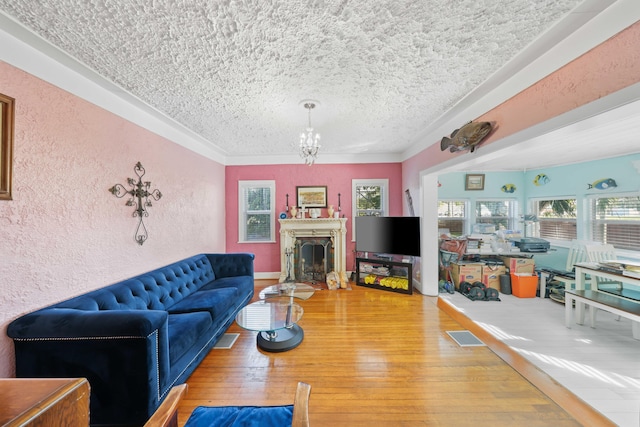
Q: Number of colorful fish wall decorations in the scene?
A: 3